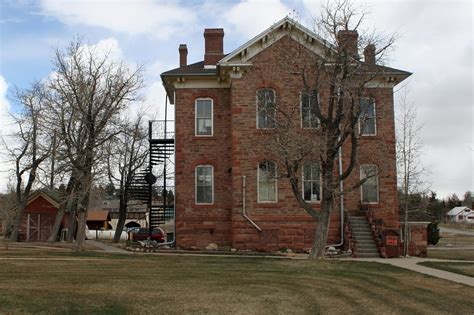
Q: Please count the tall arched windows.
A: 8